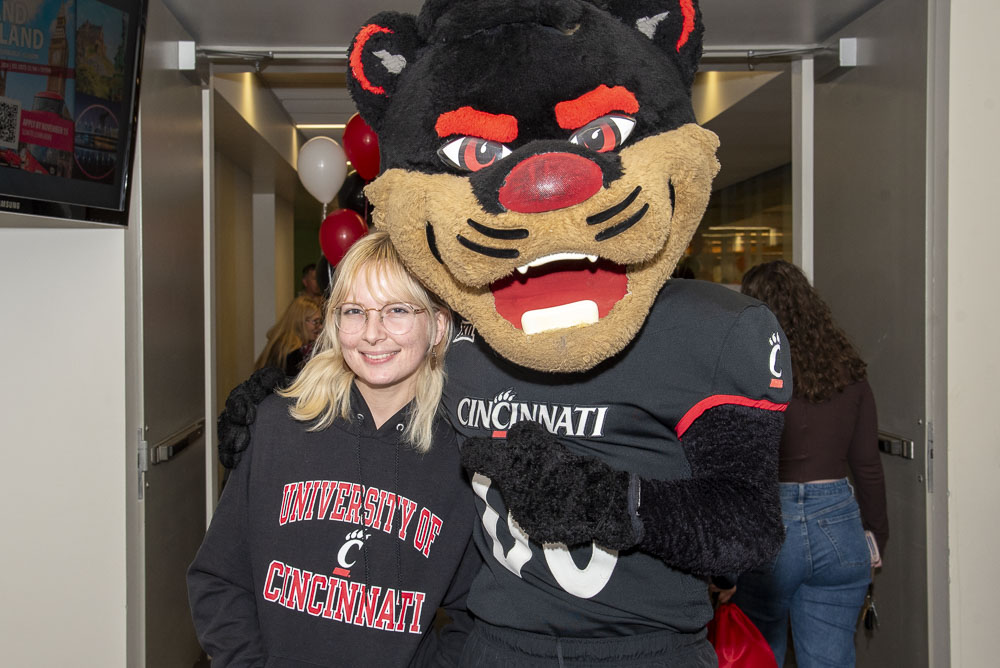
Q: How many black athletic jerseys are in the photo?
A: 1